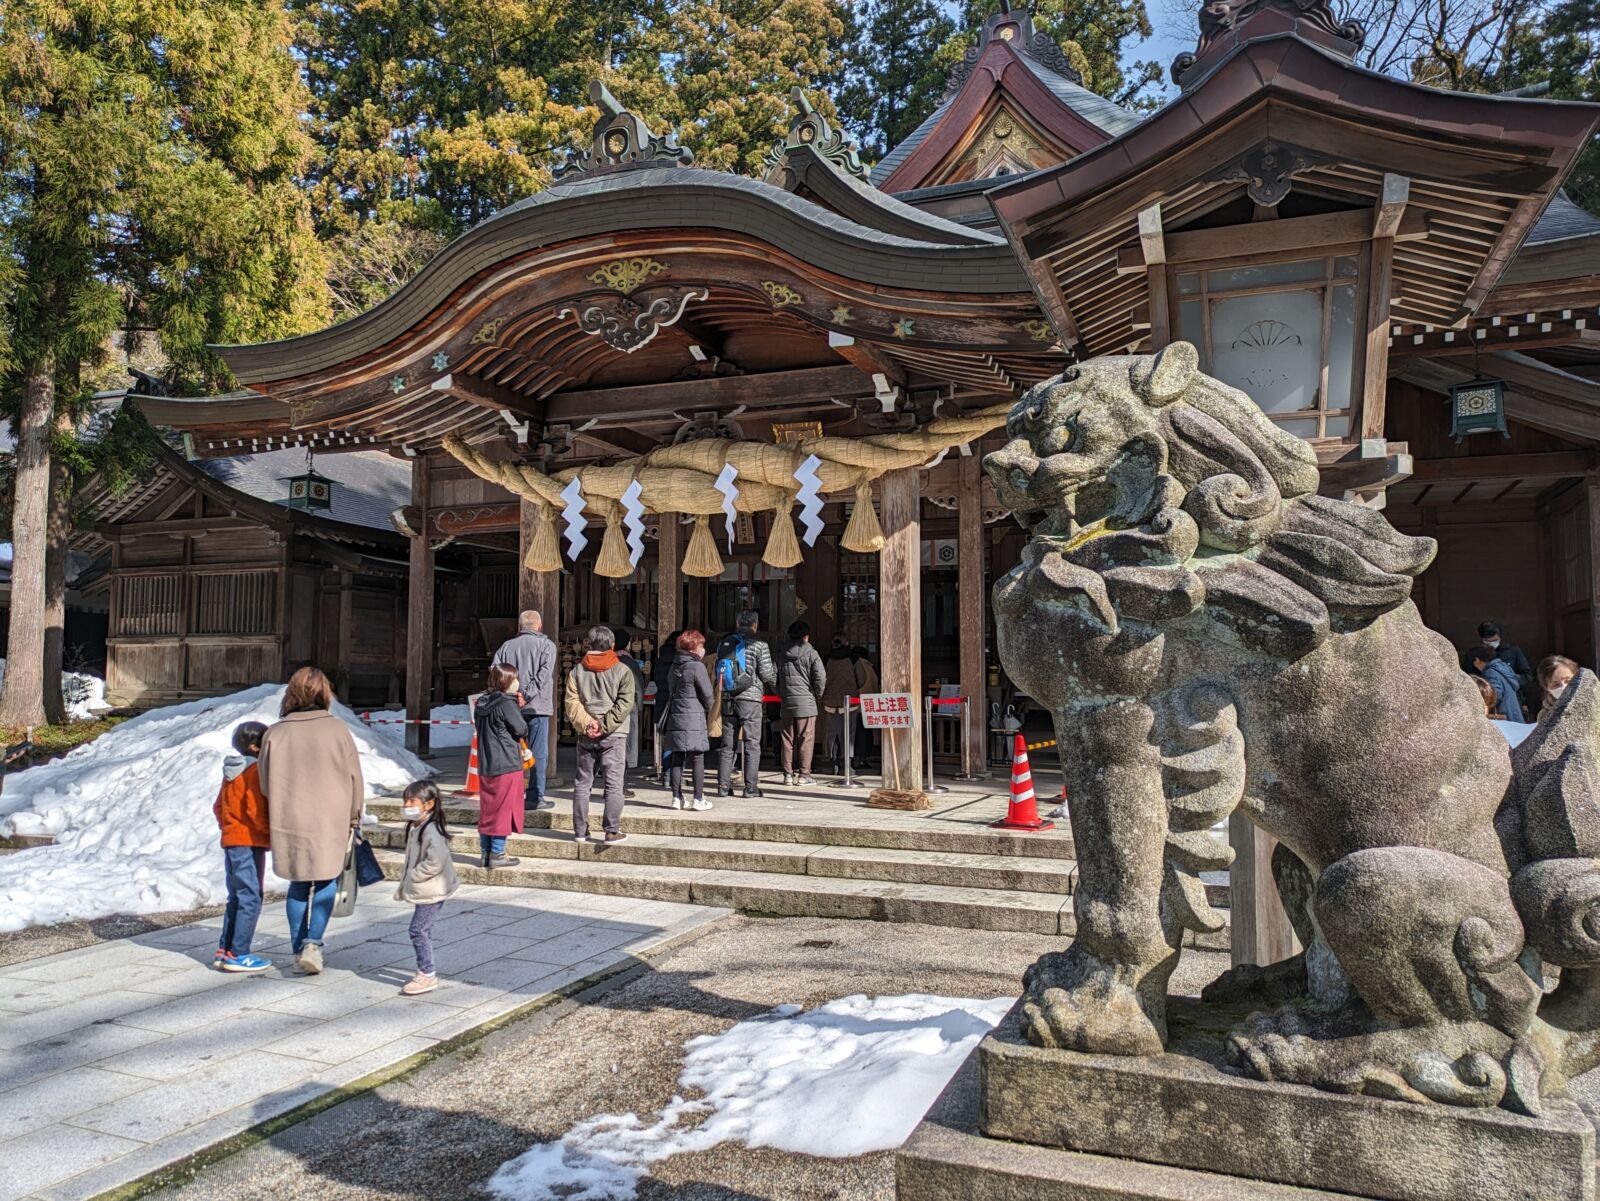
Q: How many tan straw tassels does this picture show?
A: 5